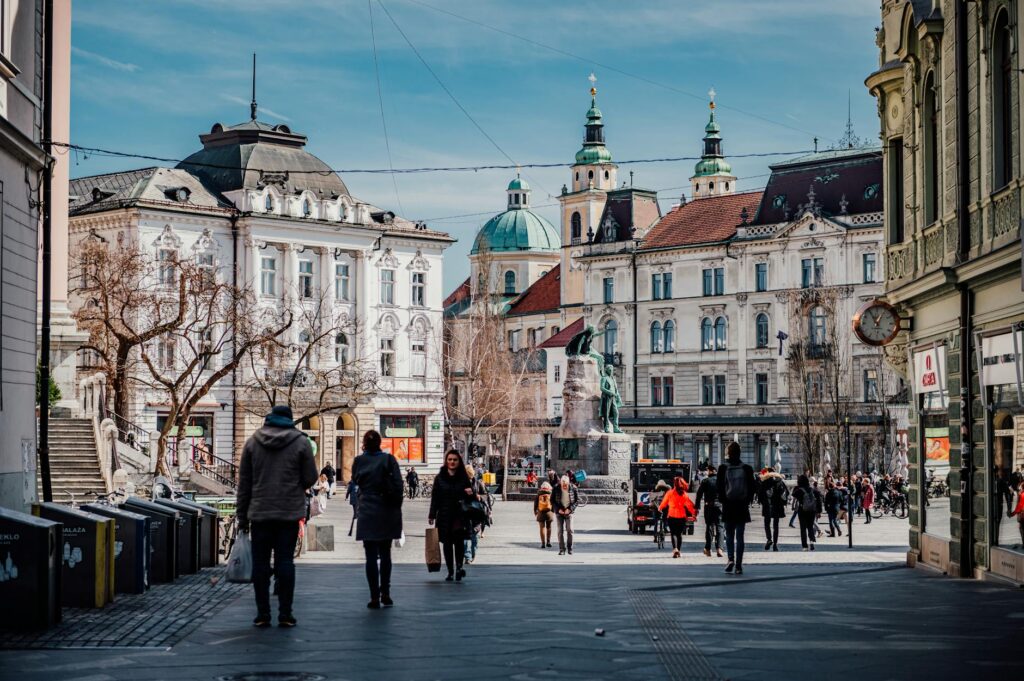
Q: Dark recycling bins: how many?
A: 6